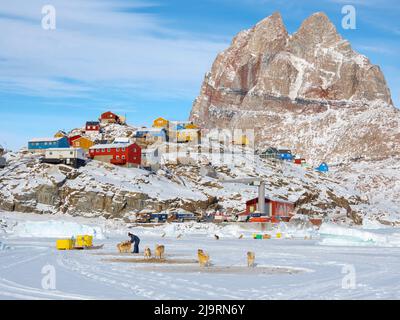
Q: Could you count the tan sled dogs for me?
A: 5